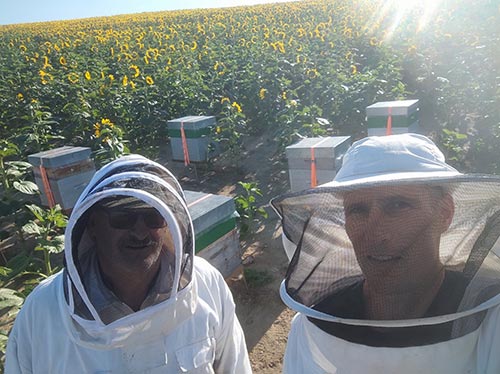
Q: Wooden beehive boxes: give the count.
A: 5